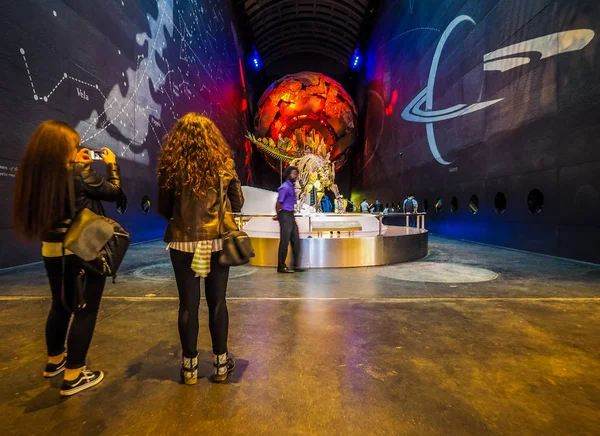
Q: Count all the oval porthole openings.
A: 8